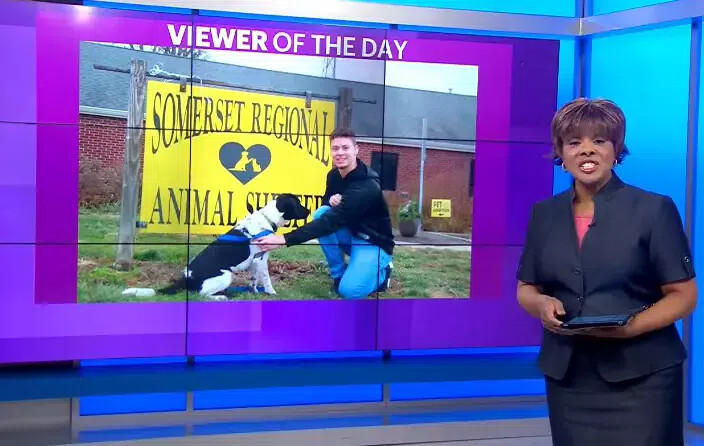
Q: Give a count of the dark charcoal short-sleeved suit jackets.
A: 1